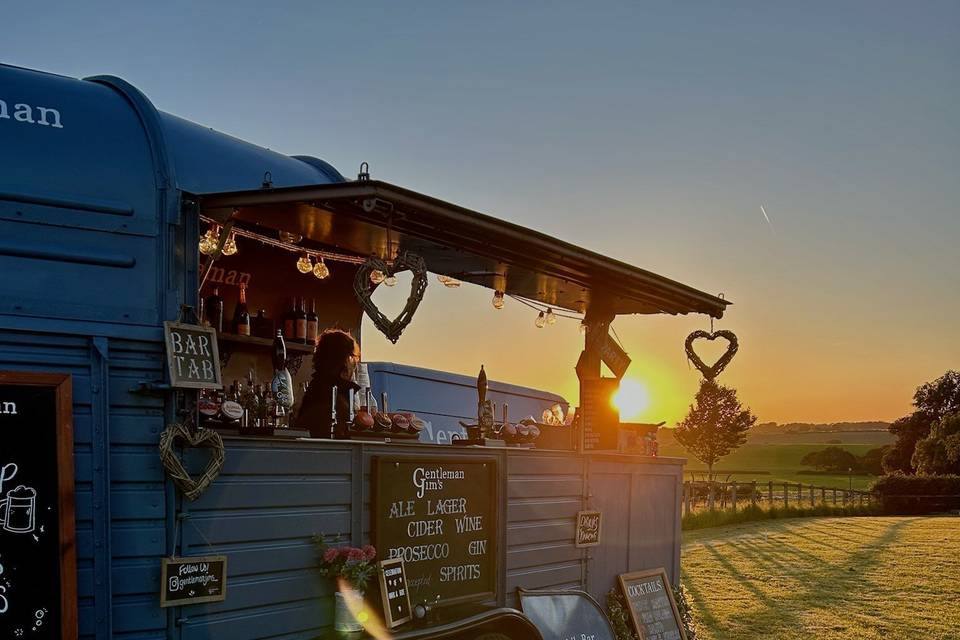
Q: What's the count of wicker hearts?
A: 3